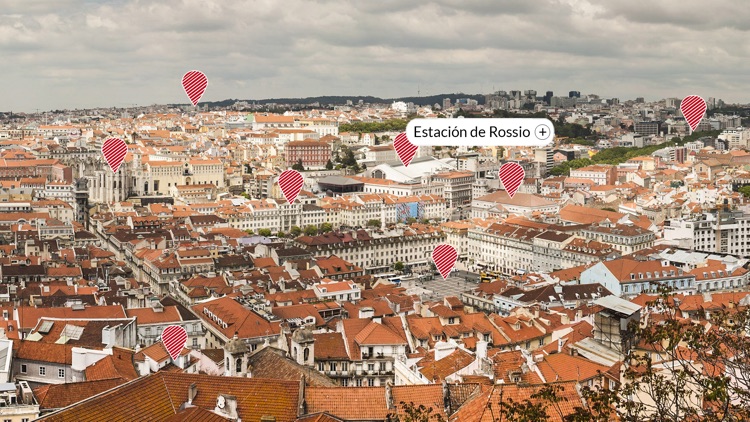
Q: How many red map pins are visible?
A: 8